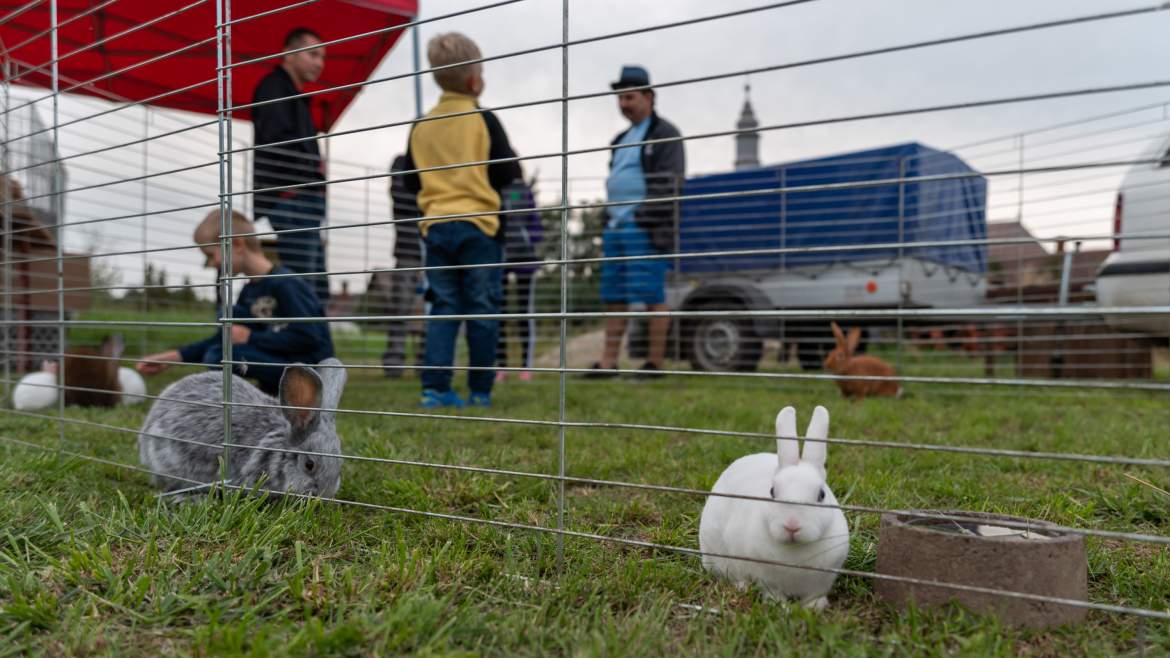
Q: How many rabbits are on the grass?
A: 6